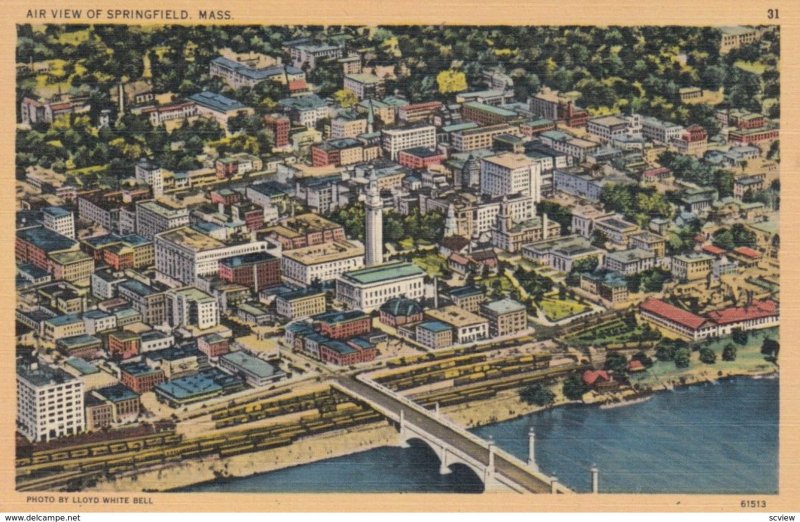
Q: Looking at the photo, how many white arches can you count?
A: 2